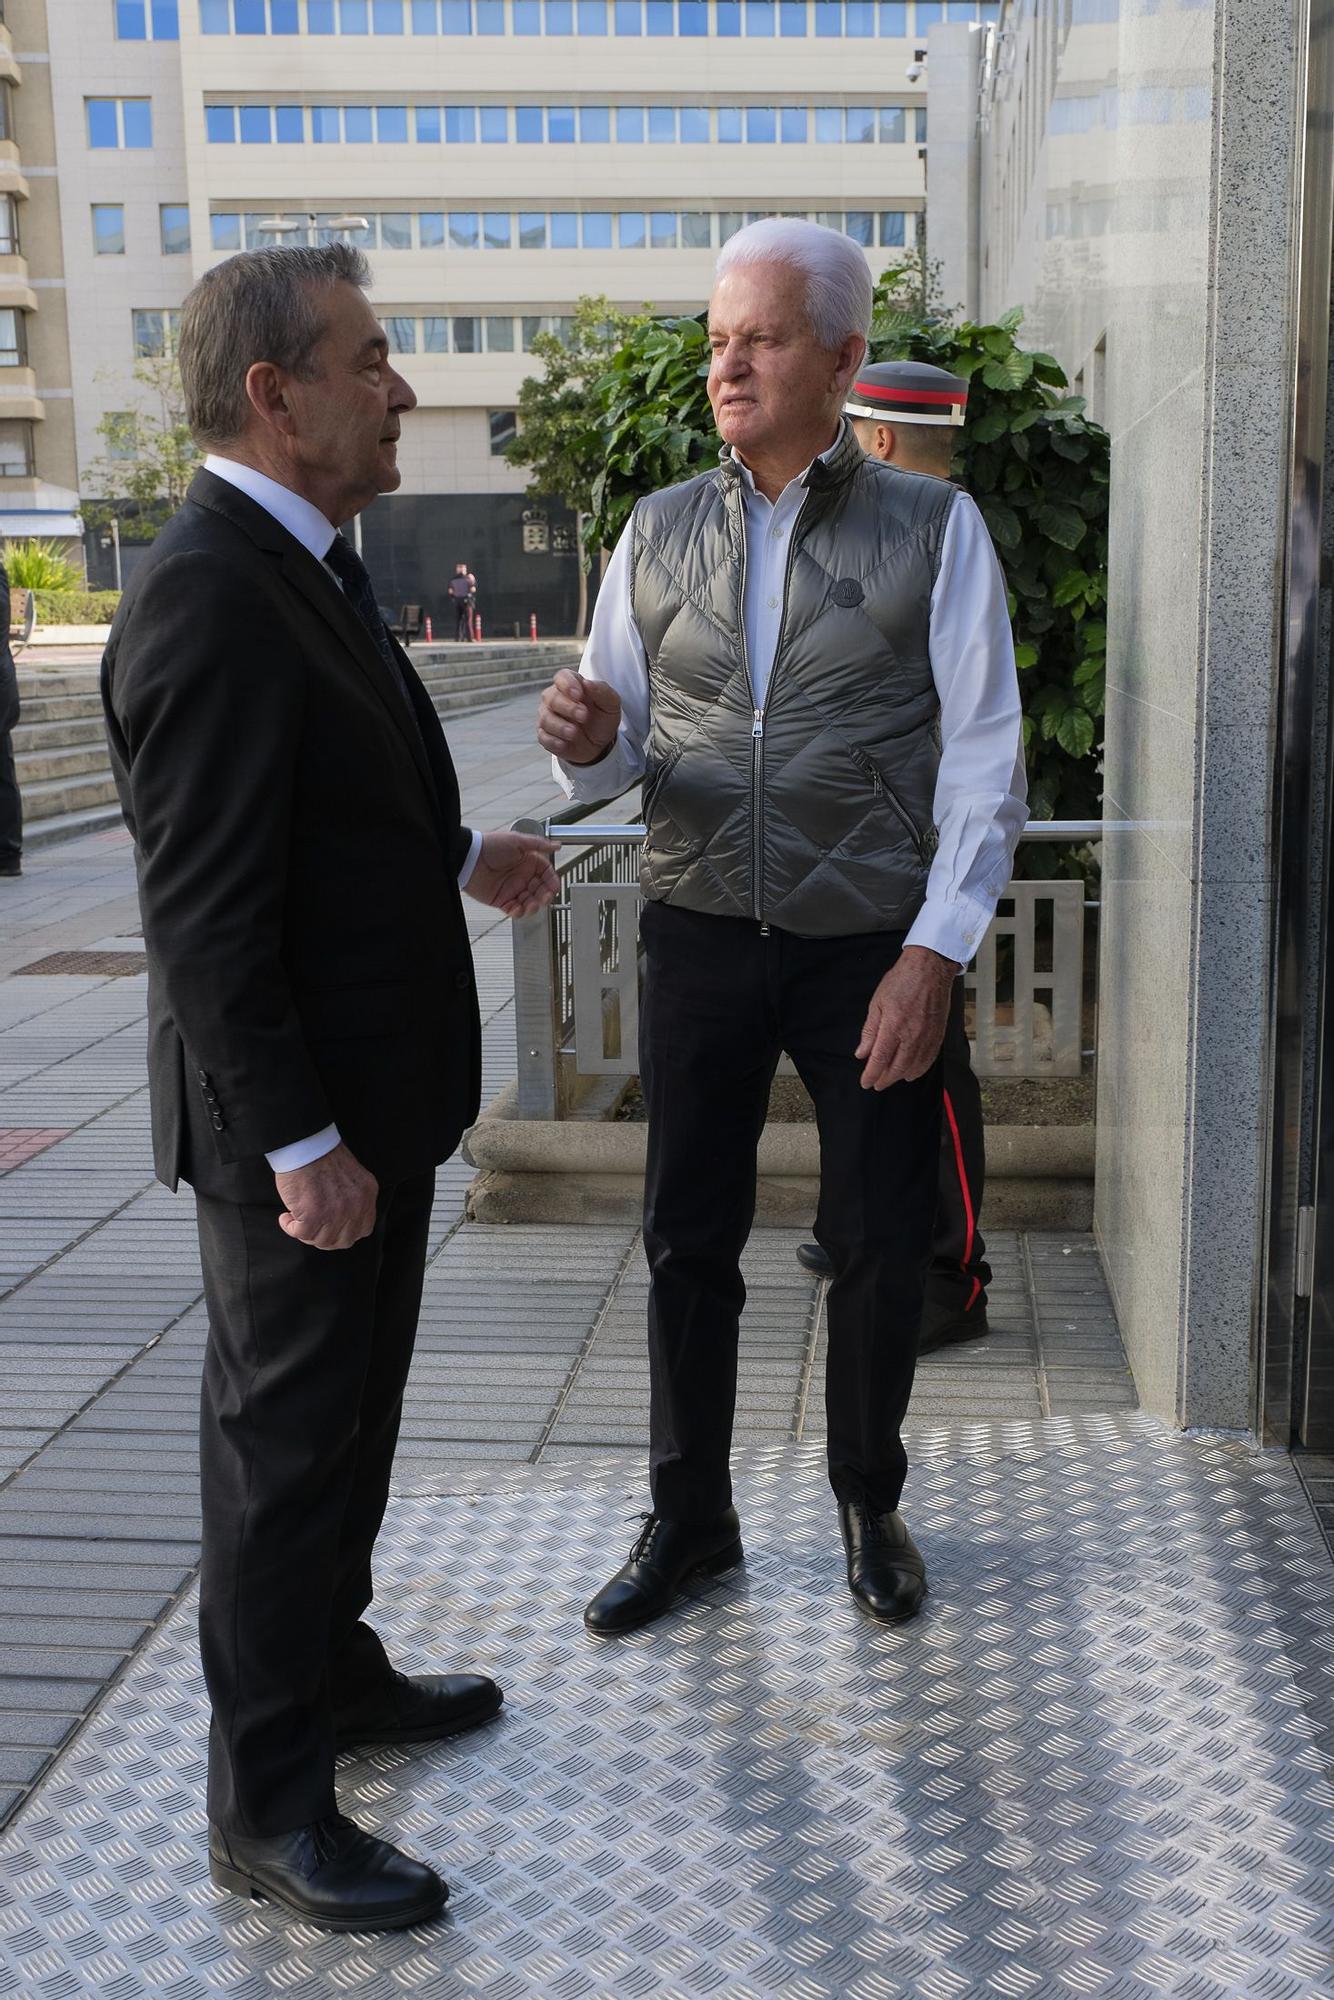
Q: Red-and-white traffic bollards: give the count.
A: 3